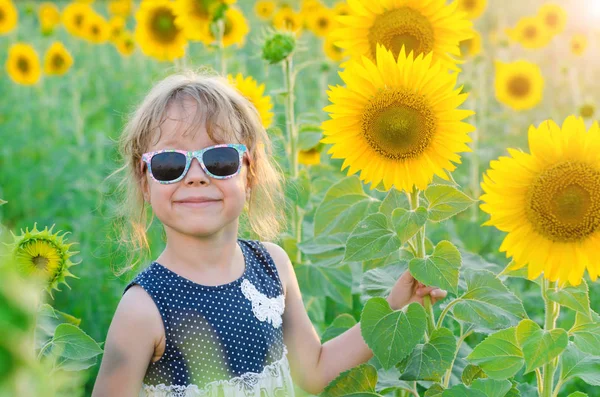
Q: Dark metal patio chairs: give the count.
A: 0